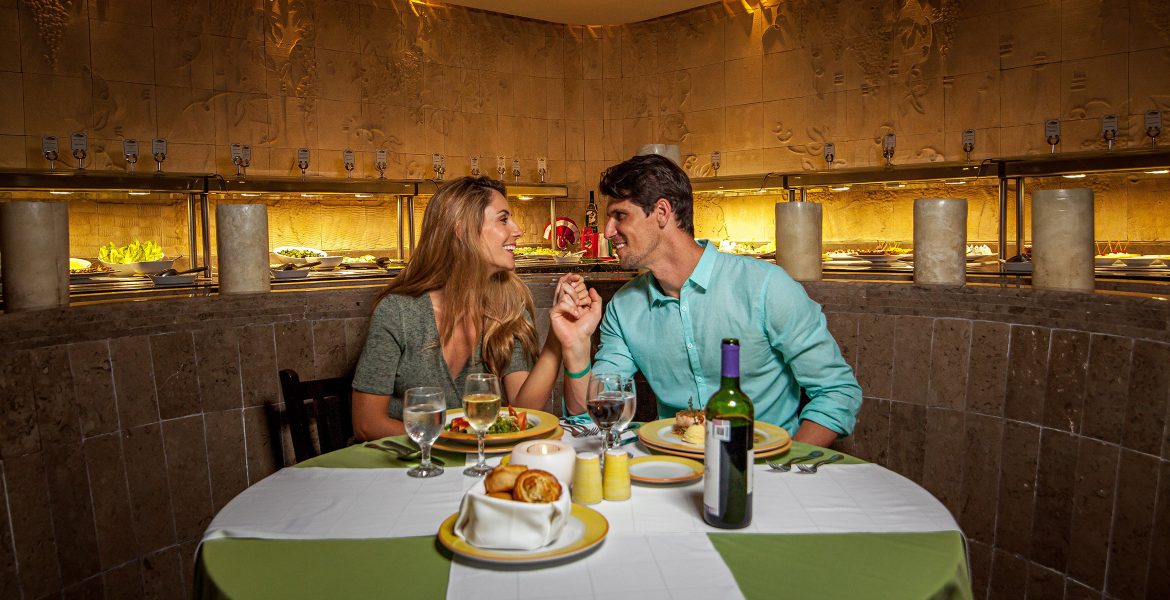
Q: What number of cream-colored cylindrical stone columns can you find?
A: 5